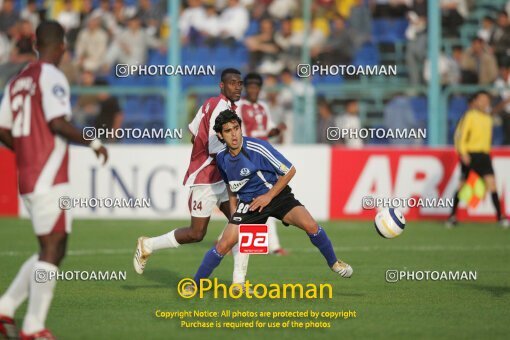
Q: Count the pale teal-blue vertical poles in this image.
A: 3